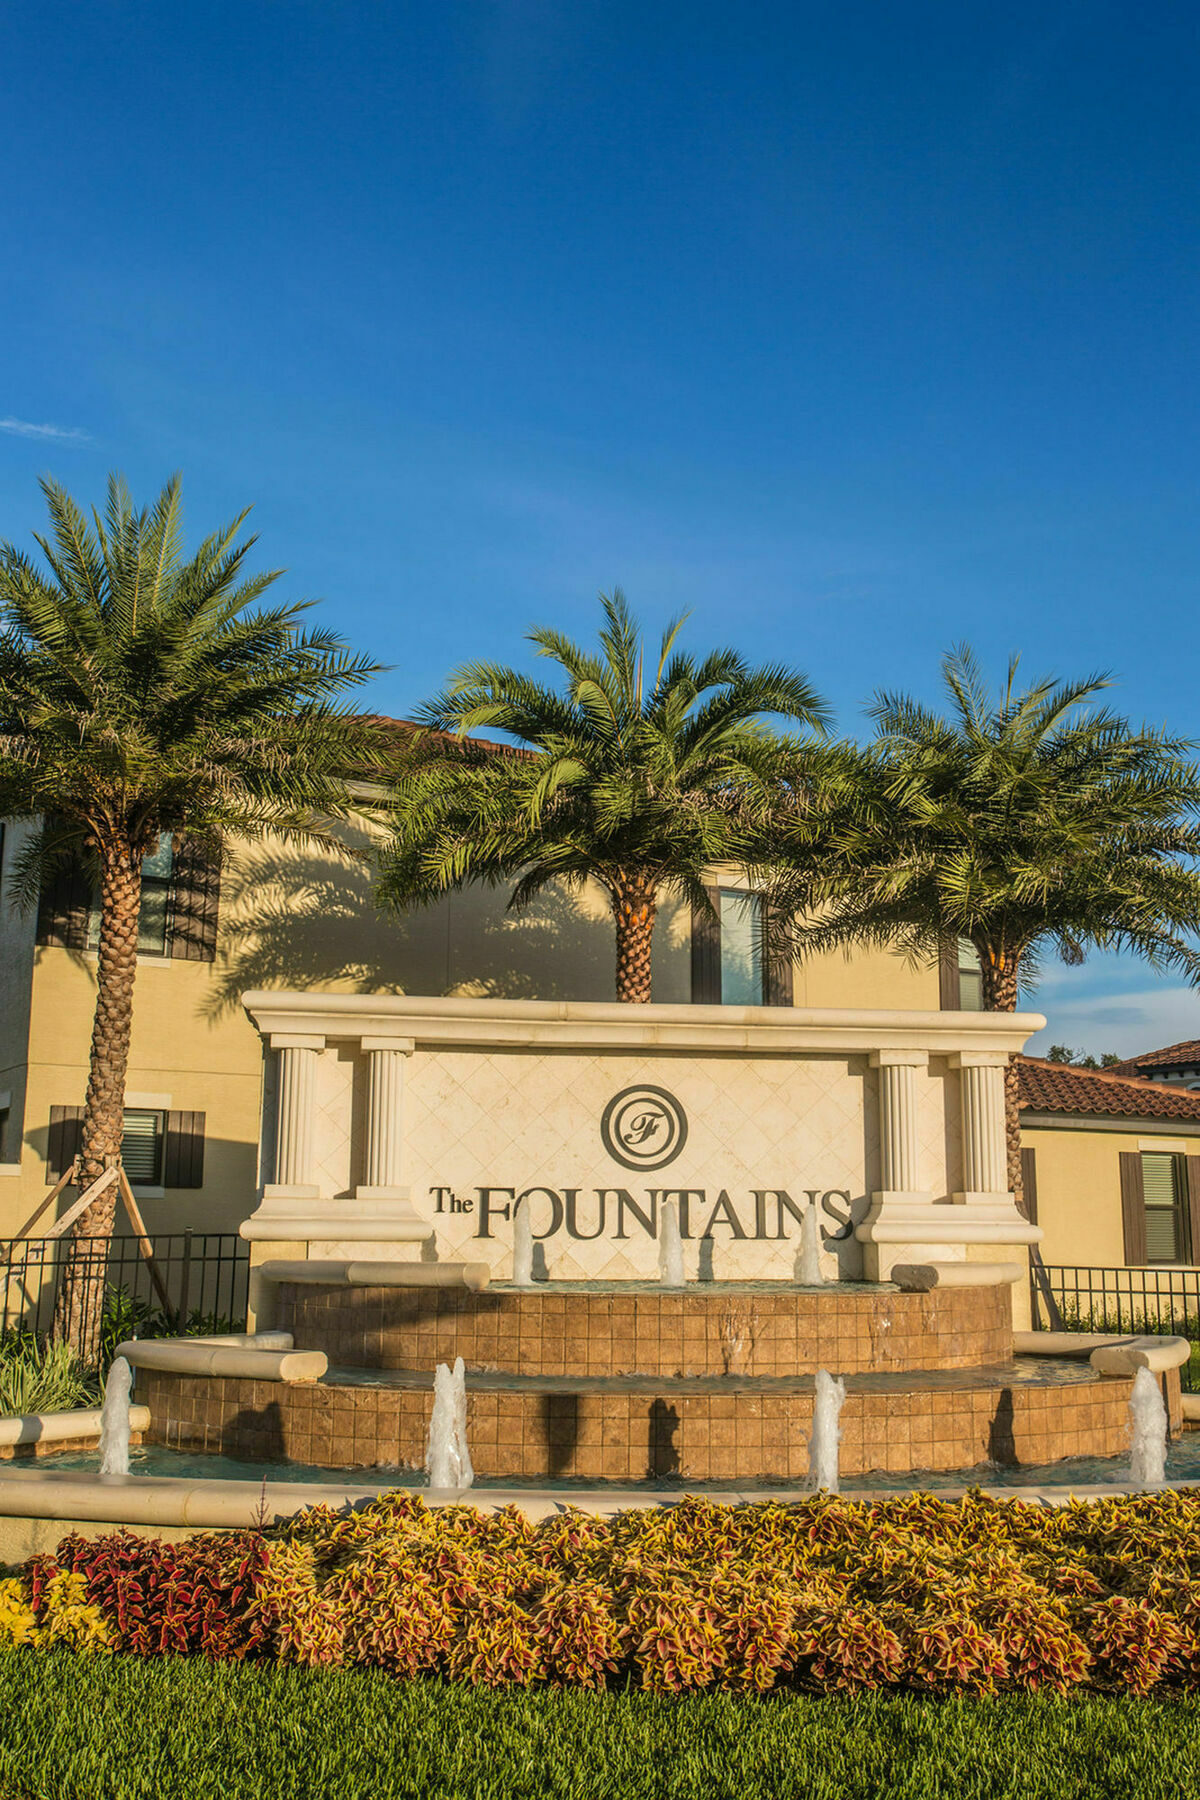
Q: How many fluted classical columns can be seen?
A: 4